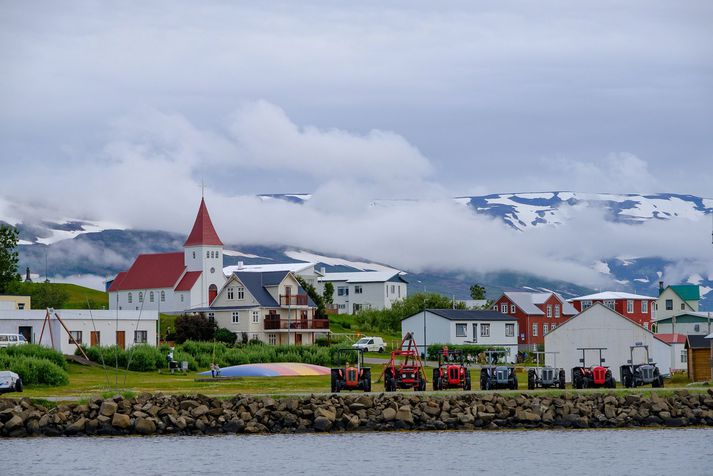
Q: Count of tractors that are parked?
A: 7